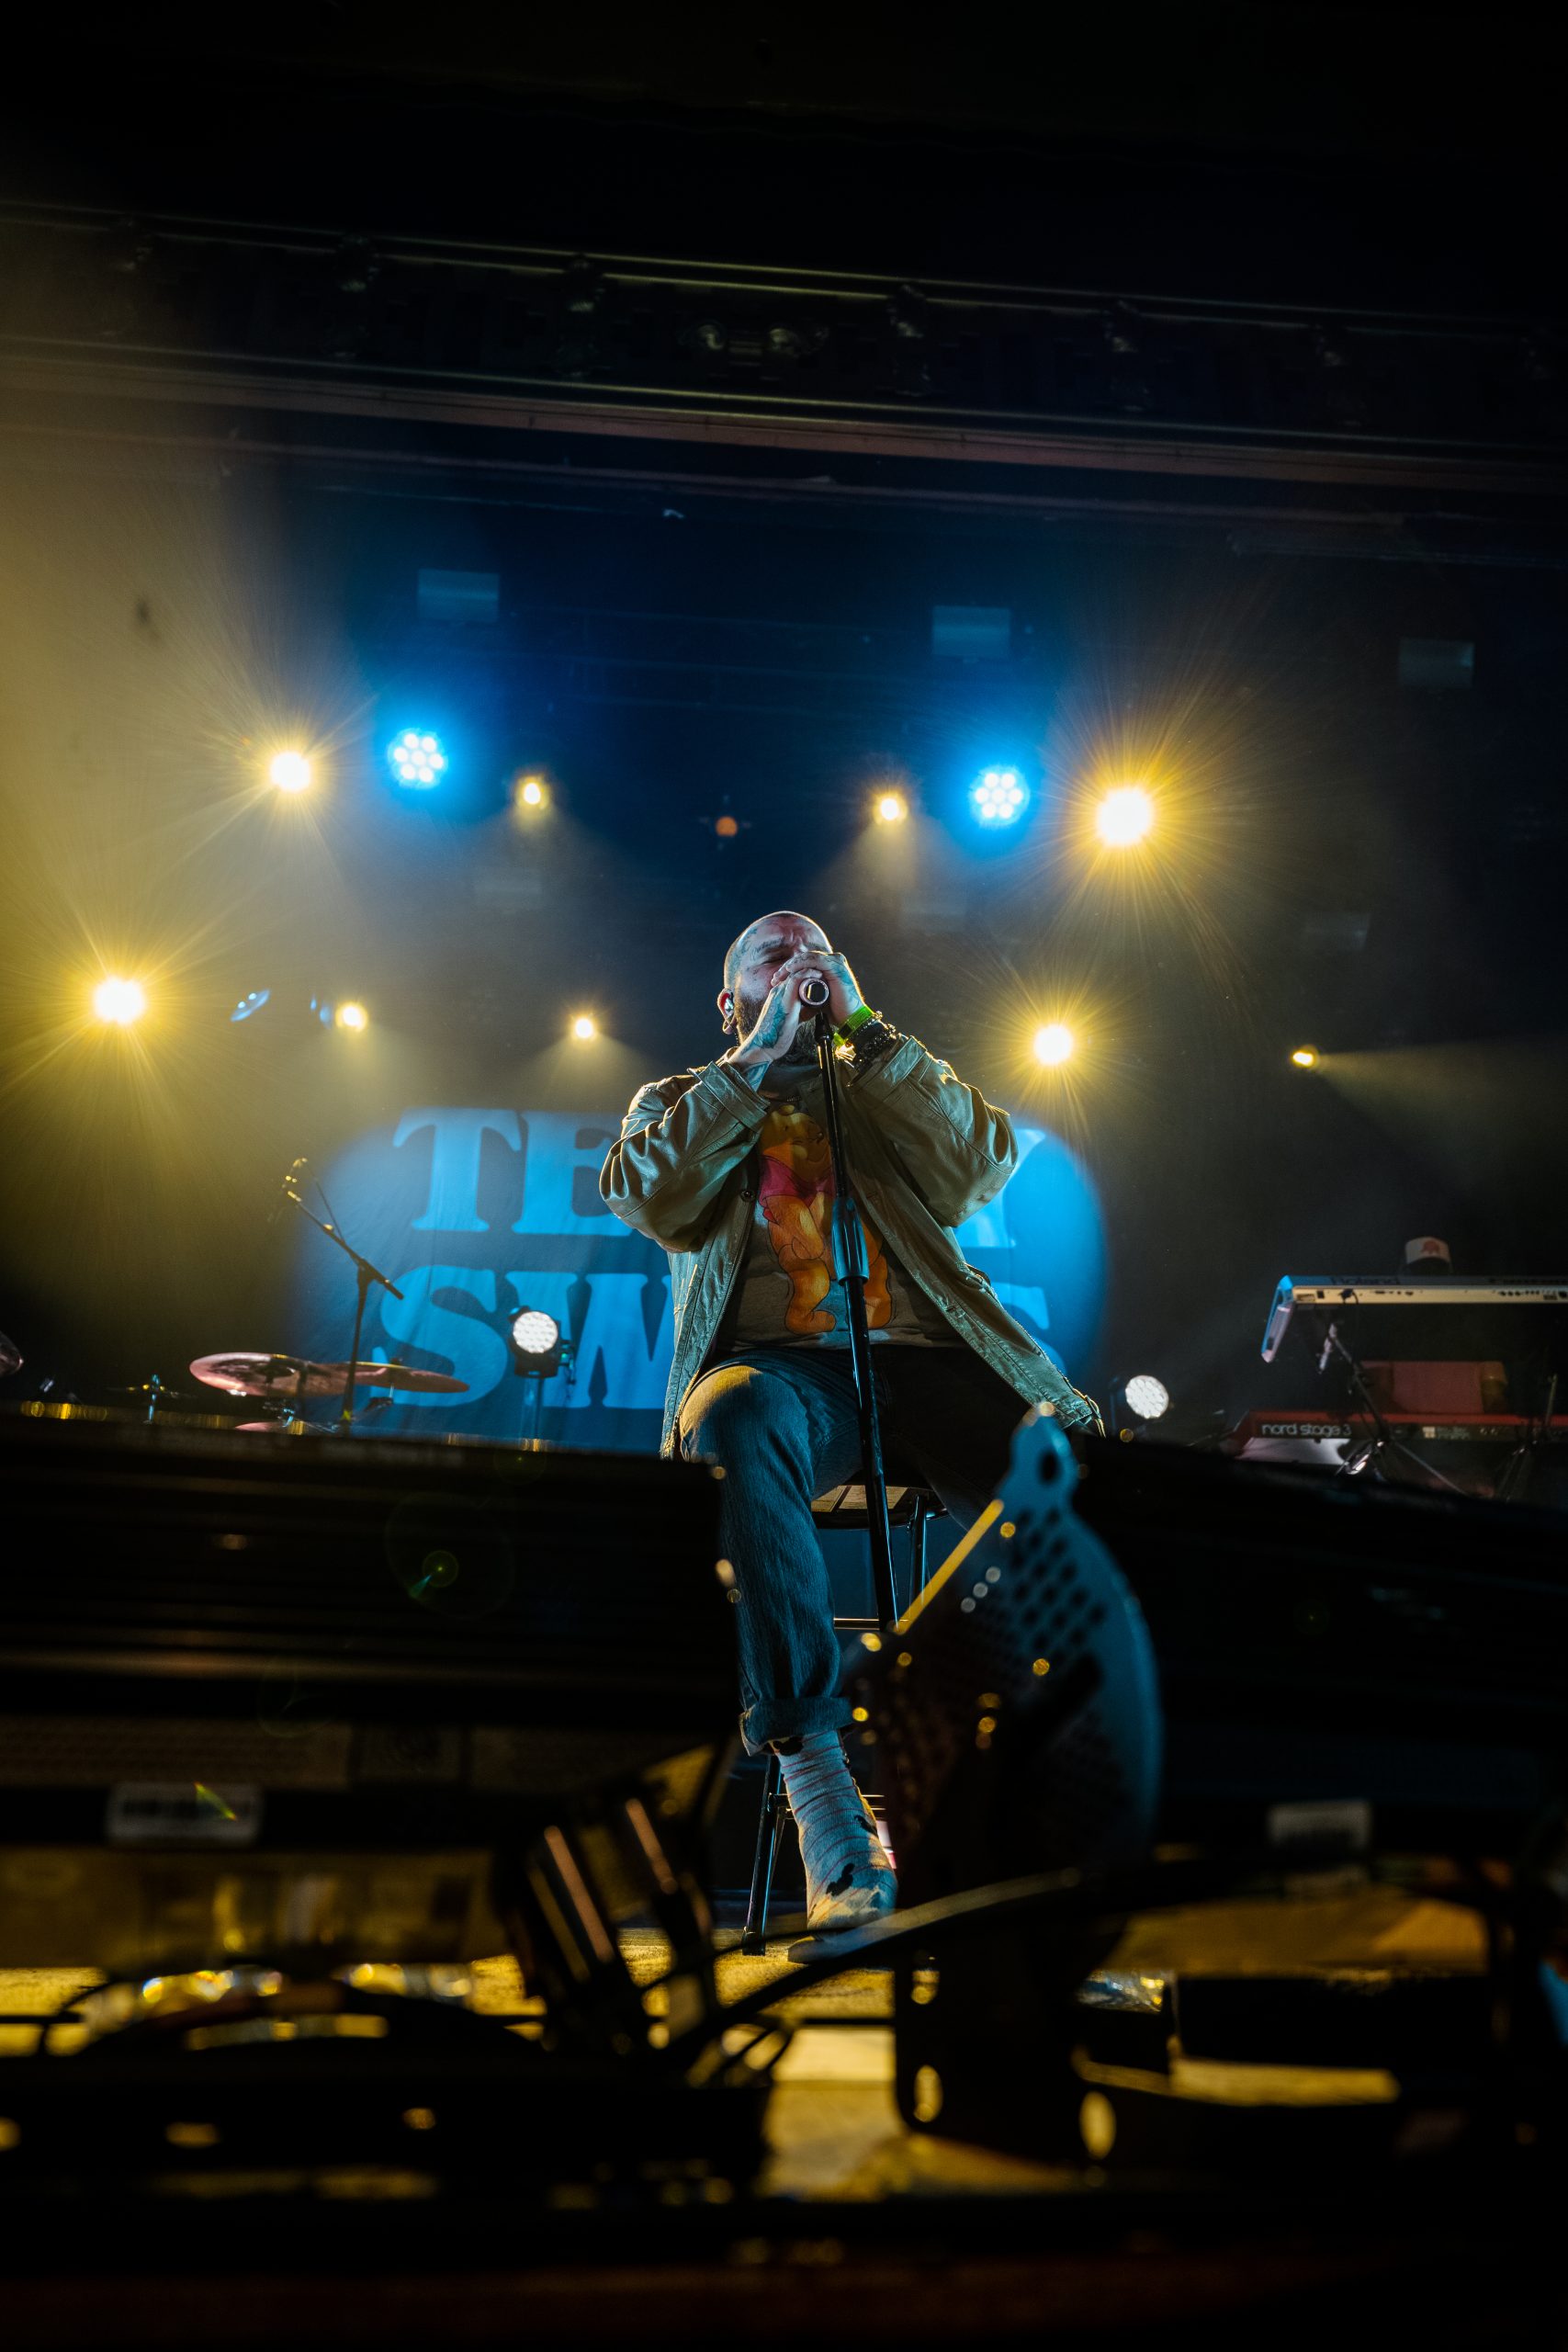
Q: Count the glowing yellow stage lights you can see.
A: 9